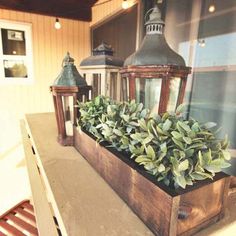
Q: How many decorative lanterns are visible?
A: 3